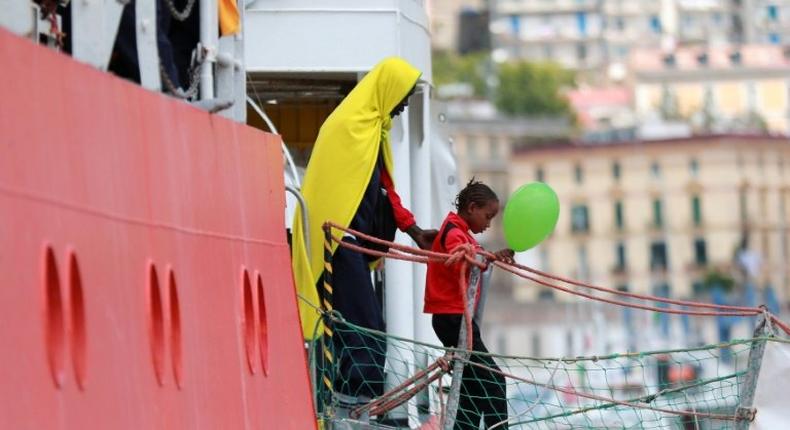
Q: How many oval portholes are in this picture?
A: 6